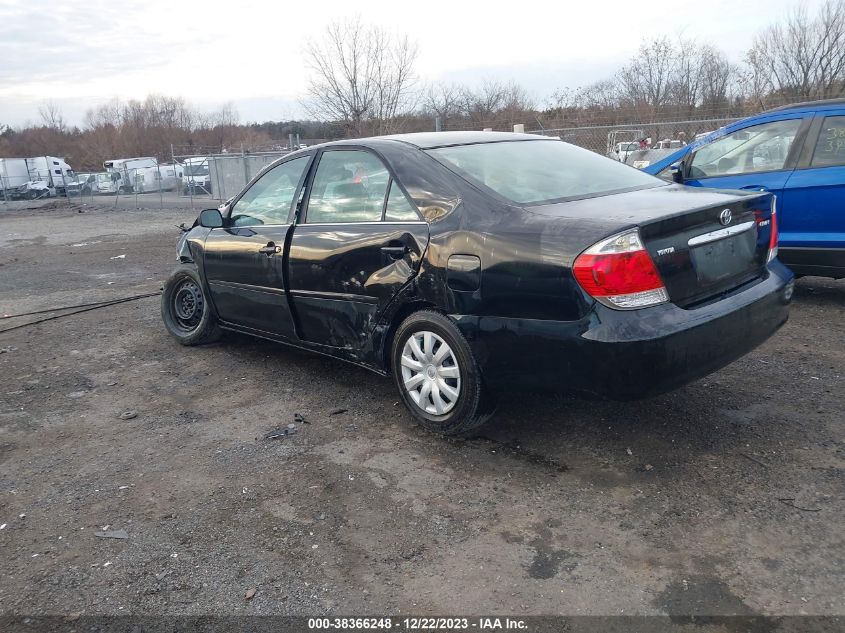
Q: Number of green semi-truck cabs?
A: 0